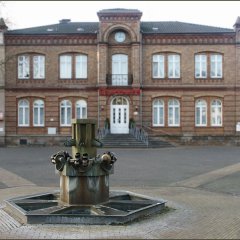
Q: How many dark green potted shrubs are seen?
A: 2